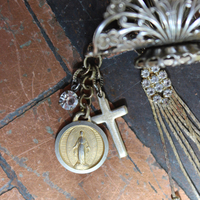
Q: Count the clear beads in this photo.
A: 12